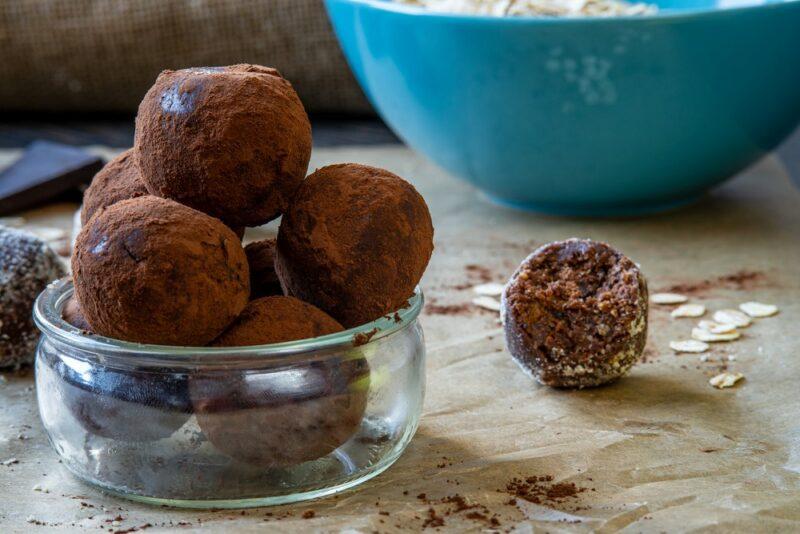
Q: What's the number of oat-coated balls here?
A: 2